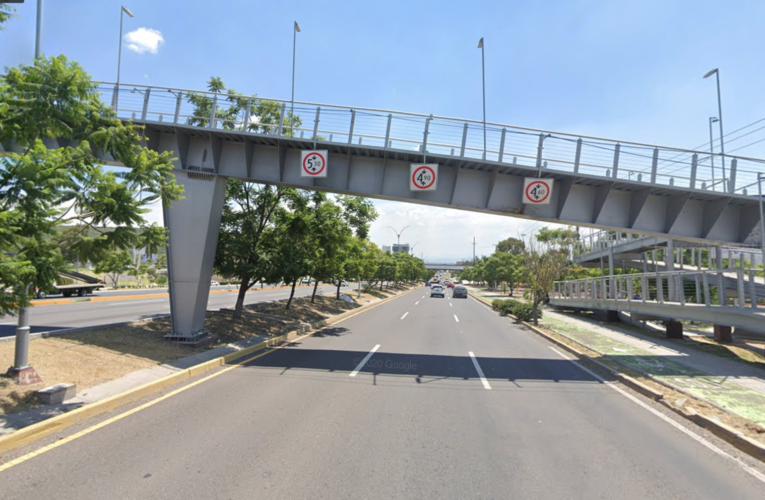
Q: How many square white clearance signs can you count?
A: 3